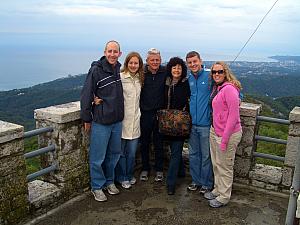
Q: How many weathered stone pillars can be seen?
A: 4